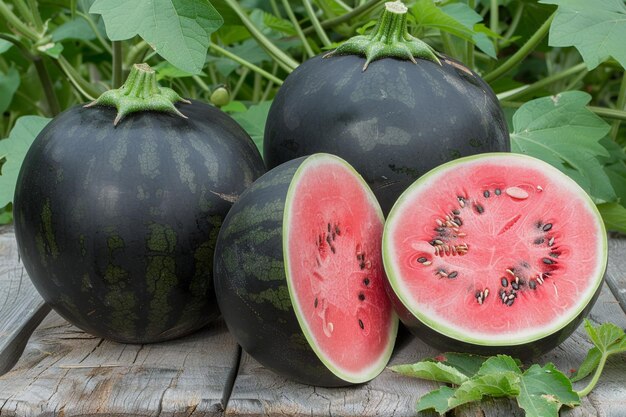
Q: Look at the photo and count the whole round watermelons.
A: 2